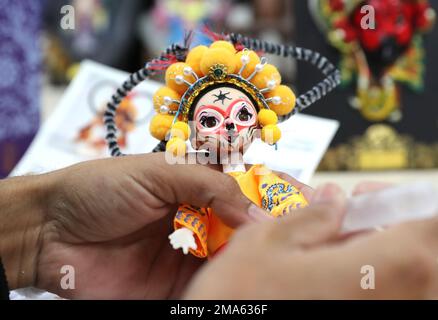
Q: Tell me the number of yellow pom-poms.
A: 13